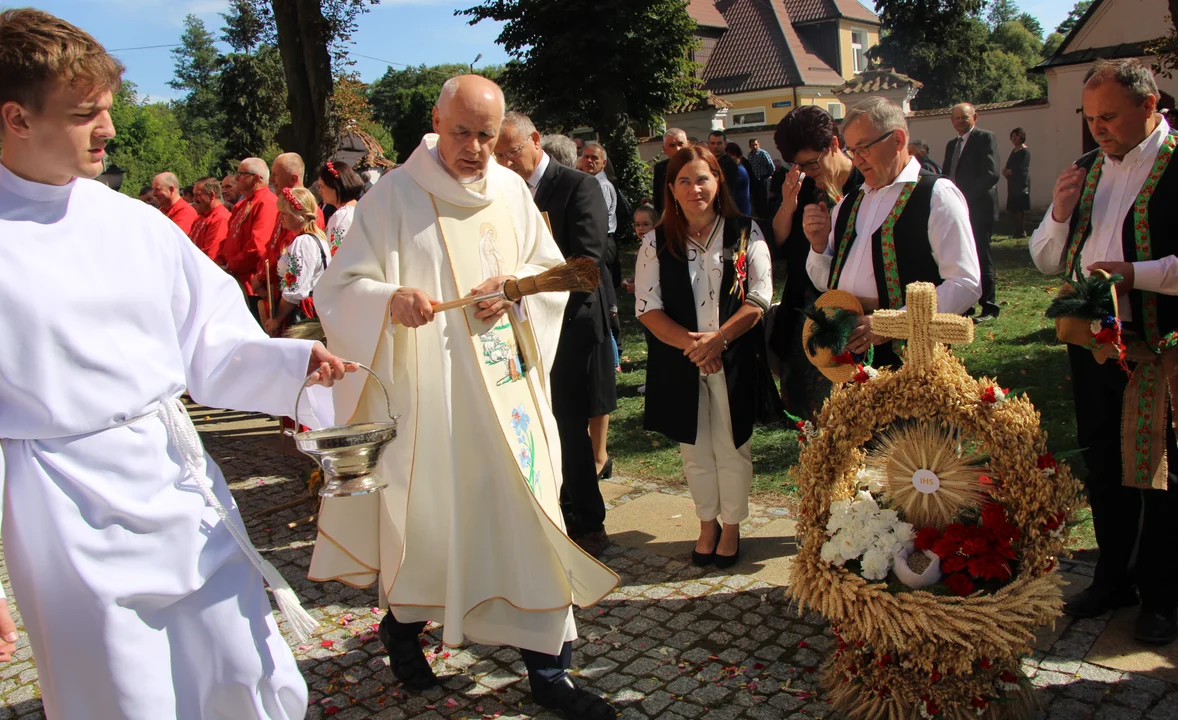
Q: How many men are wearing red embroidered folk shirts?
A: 4